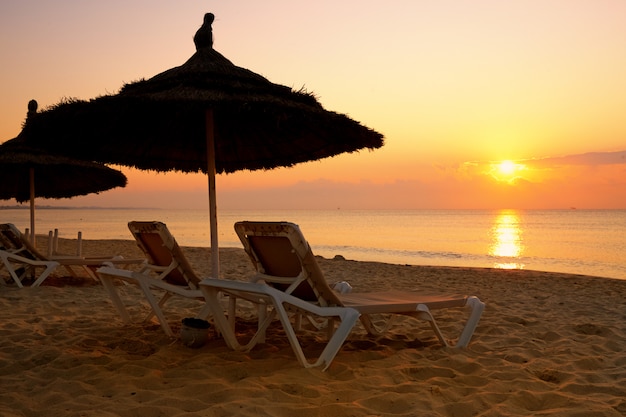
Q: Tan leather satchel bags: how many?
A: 0